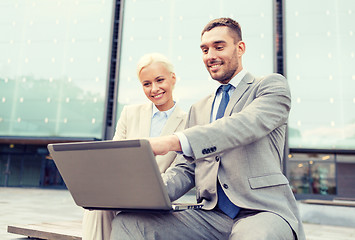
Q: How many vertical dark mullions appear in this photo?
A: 2